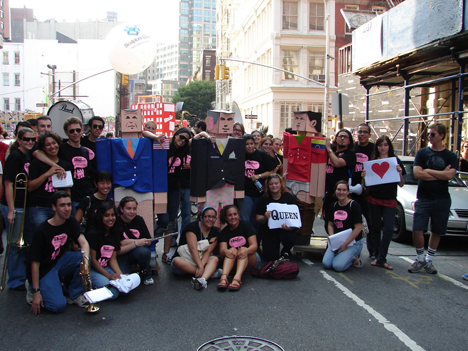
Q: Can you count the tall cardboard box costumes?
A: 3